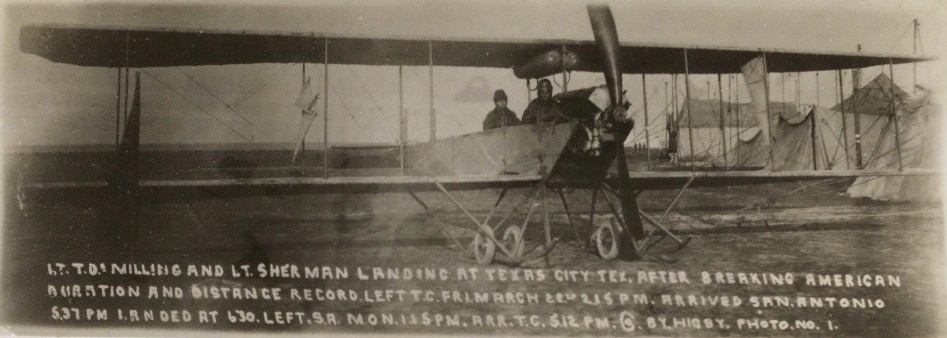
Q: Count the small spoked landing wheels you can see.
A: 3